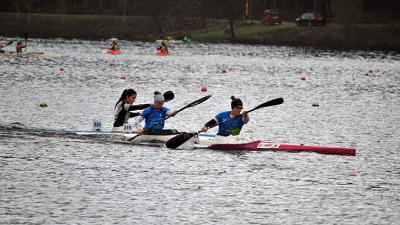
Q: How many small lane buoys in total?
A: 9